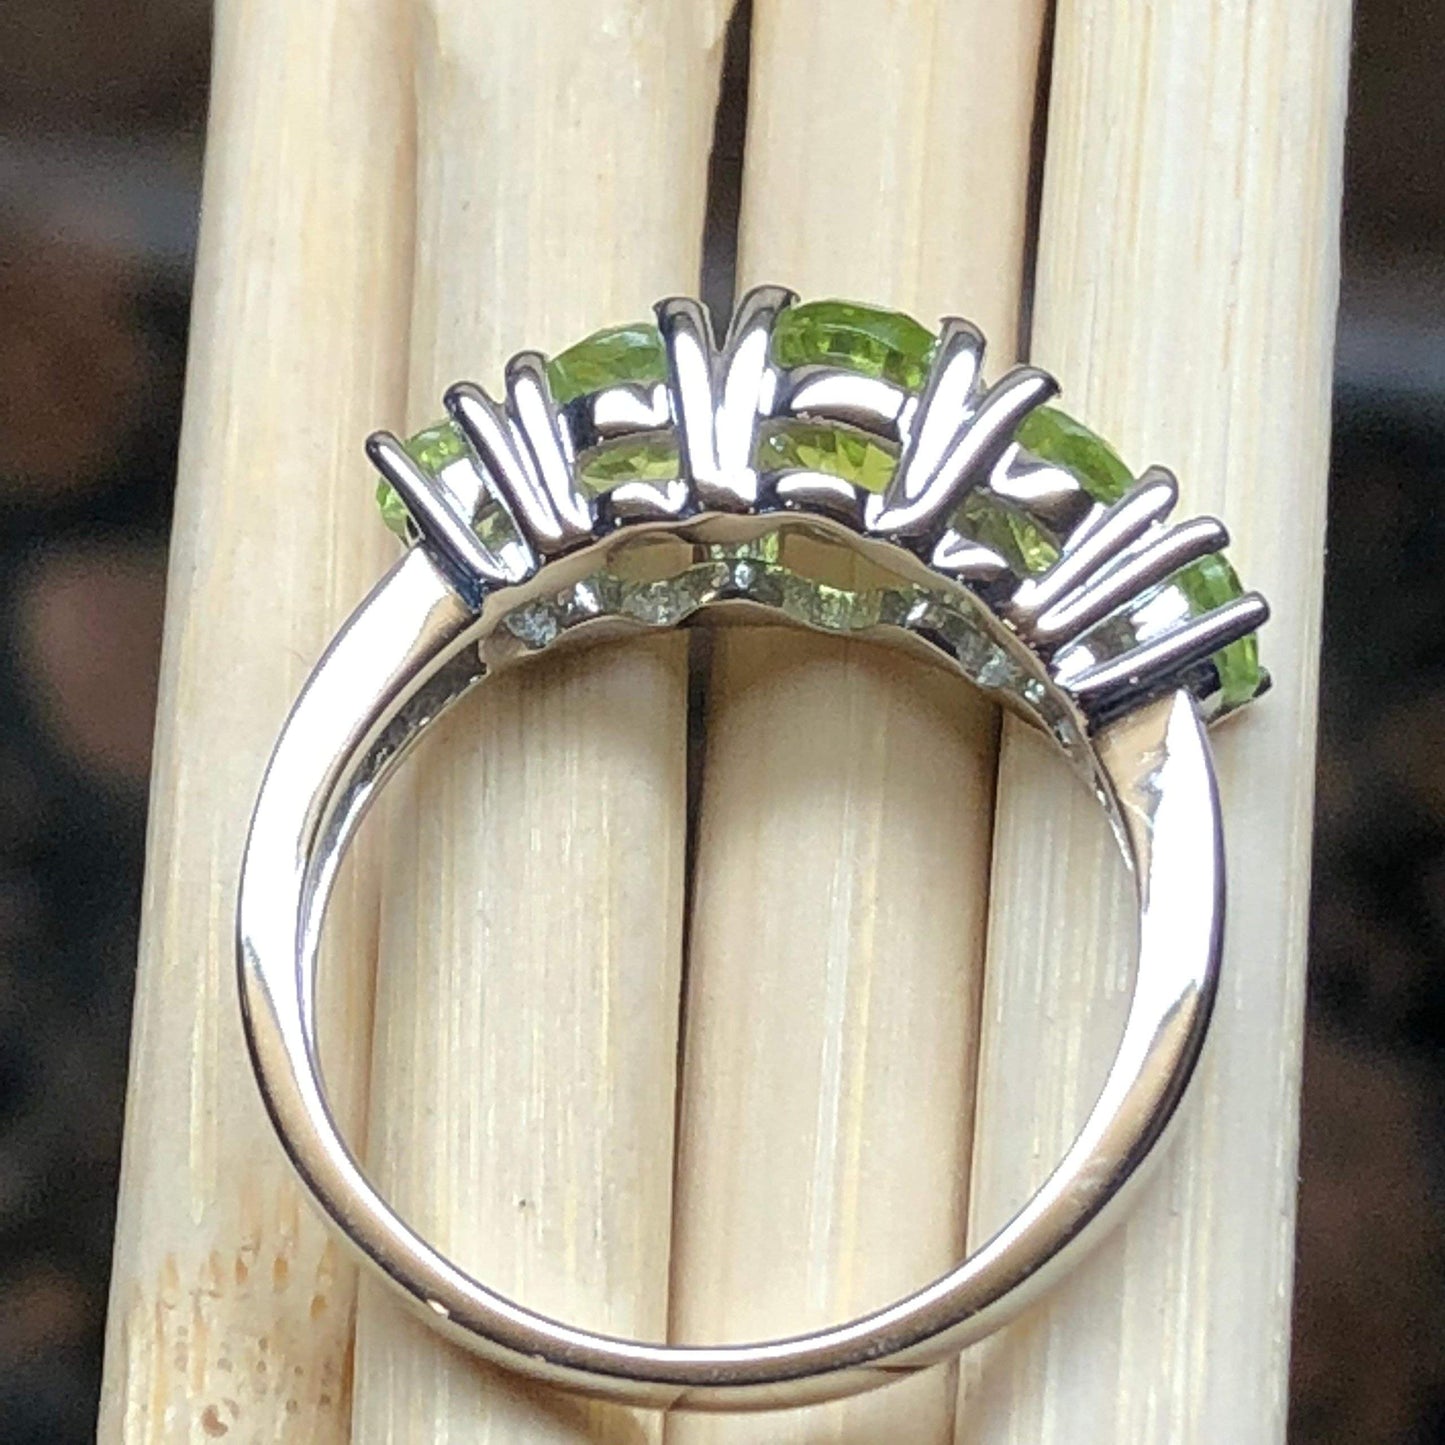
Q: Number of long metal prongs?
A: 10